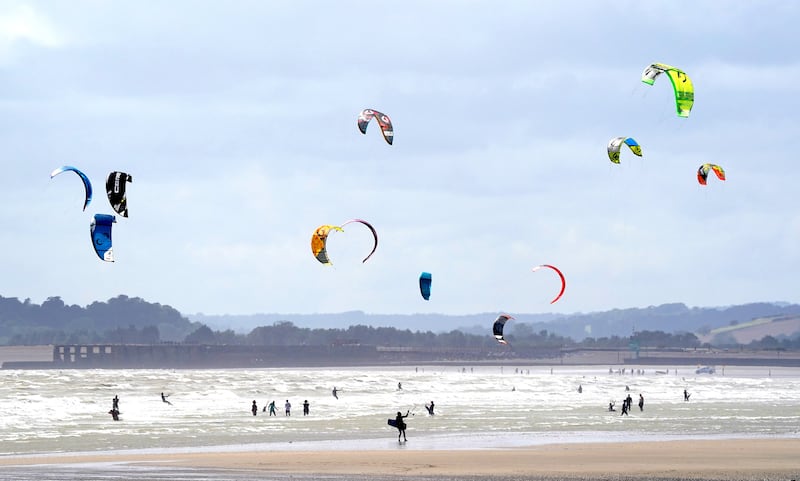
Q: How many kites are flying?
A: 12